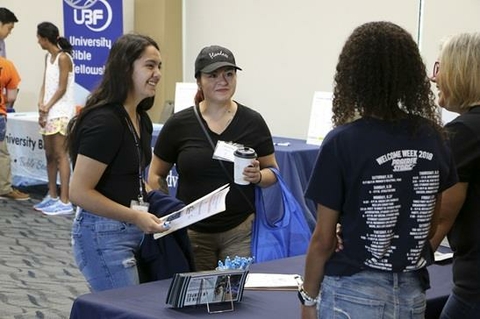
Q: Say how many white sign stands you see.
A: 2